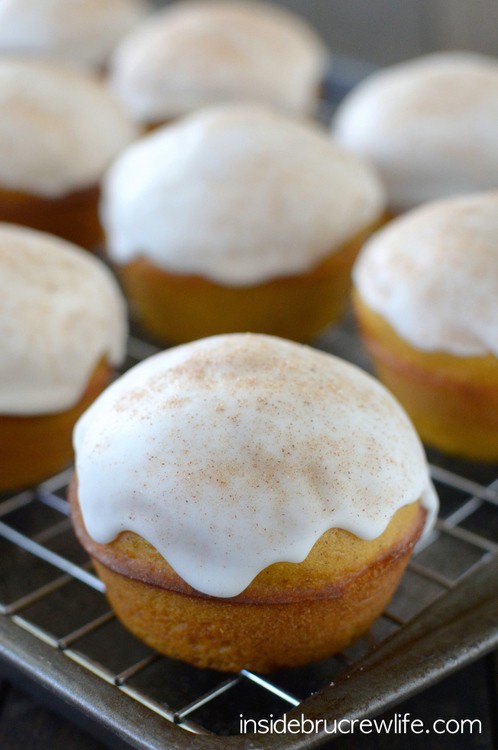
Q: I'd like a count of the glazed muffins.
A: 8